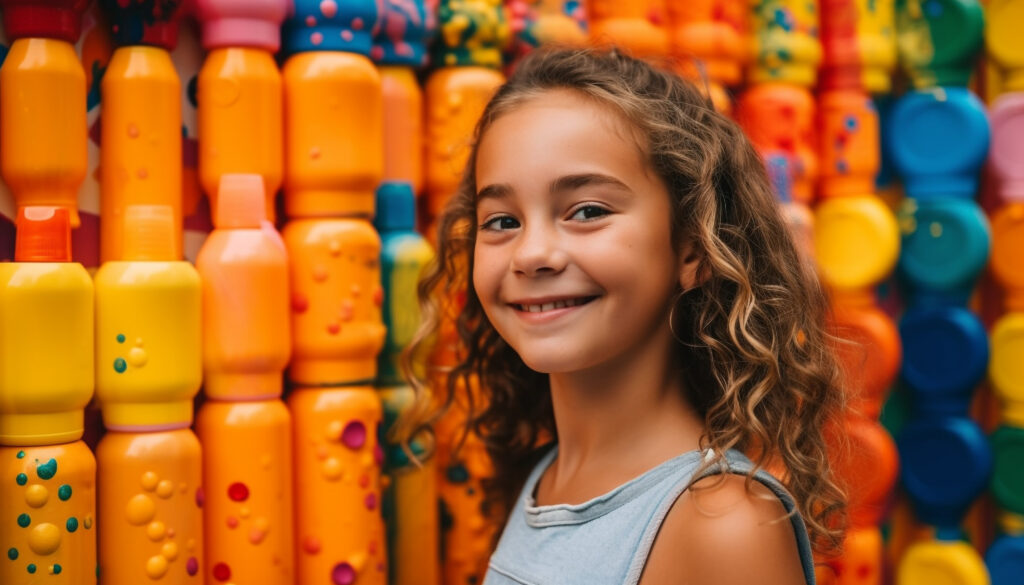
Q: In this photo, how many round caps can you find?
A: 15